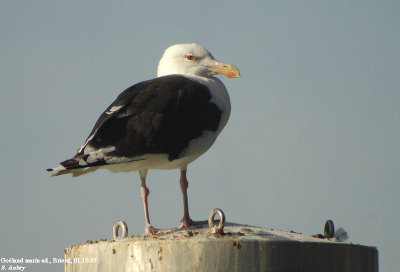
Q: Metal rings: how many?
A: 3